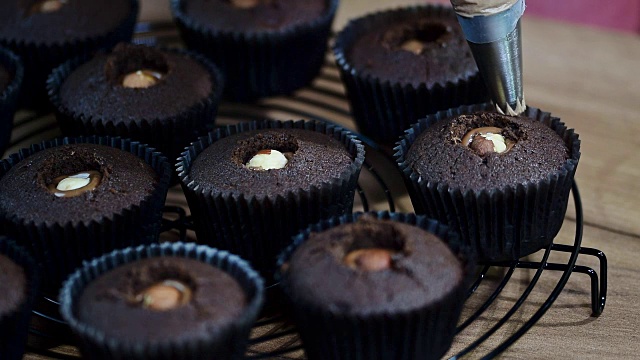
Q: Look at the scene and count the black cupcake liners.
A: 11